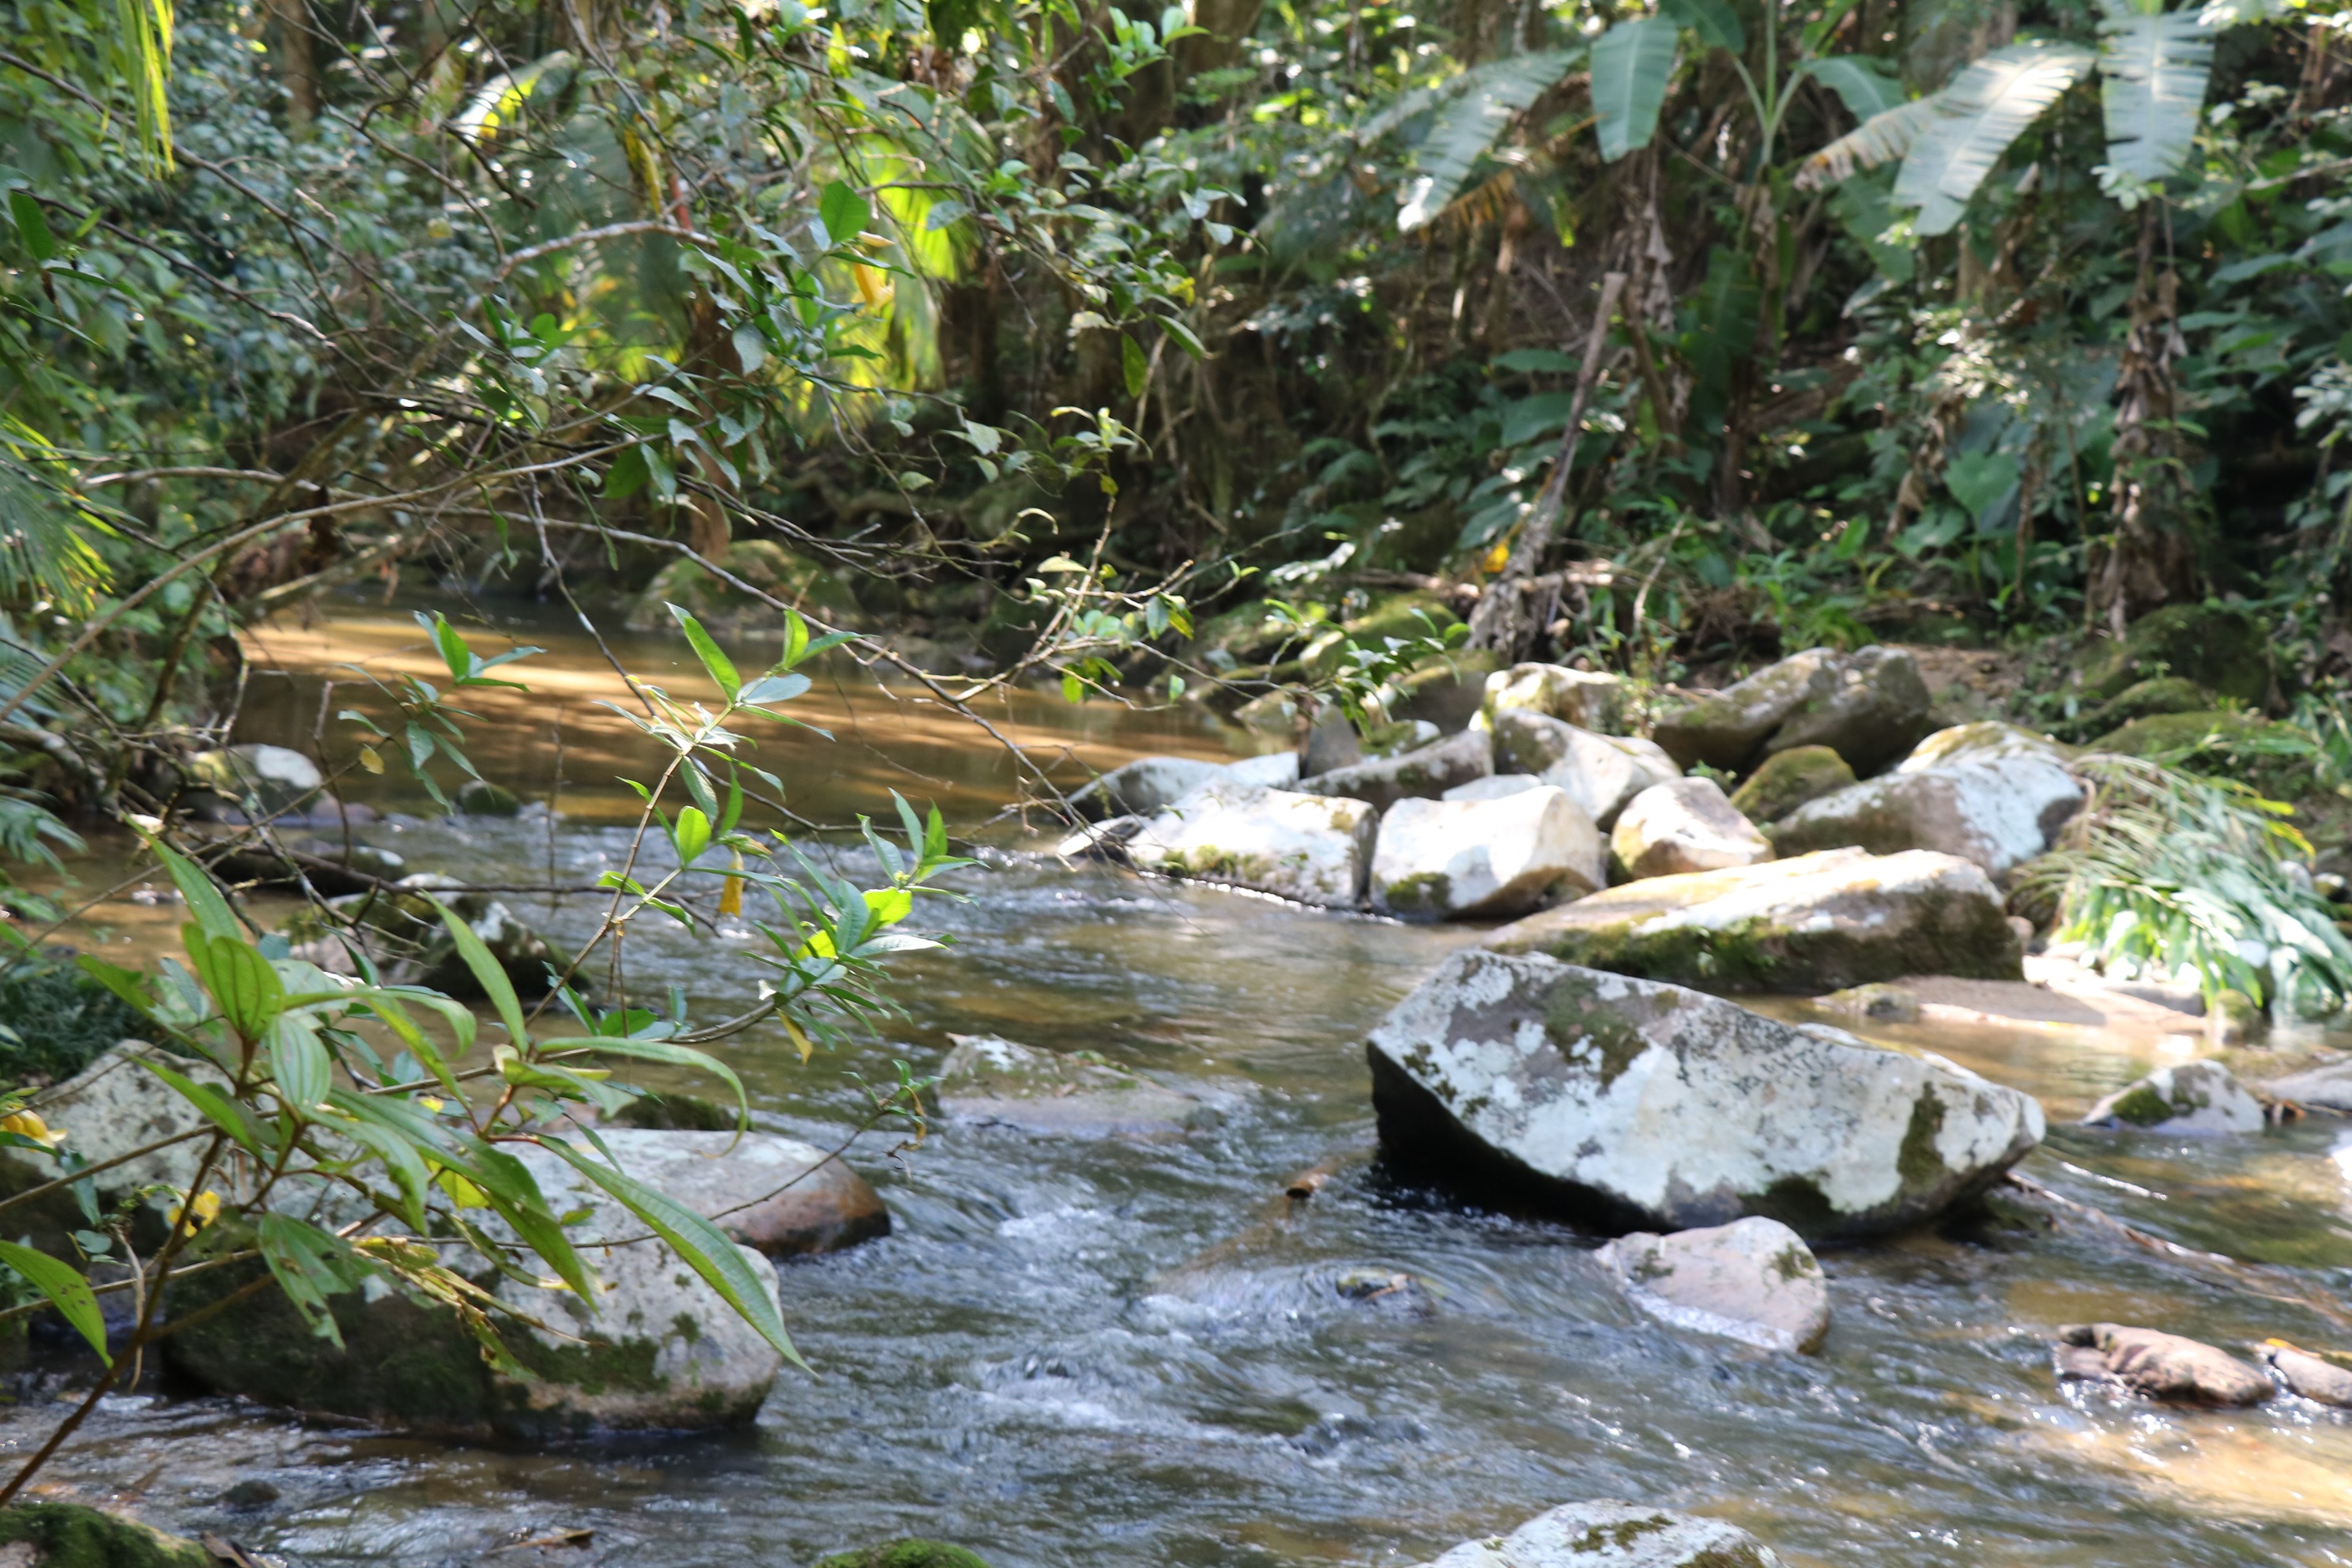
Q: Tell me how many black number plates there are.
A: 0